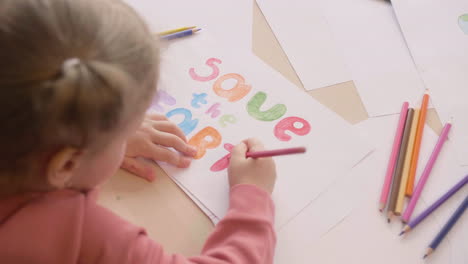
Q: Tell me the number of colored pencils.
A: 10